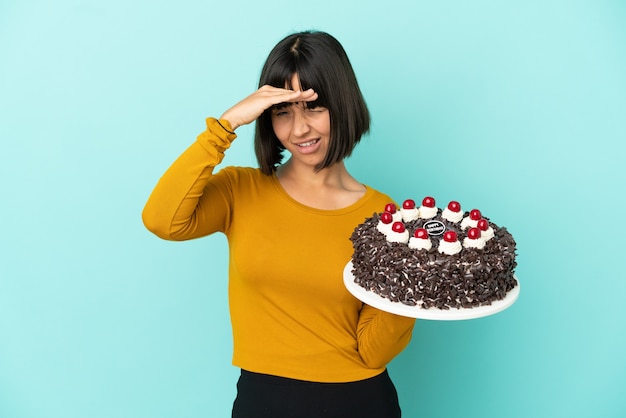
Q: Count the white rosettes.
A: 11